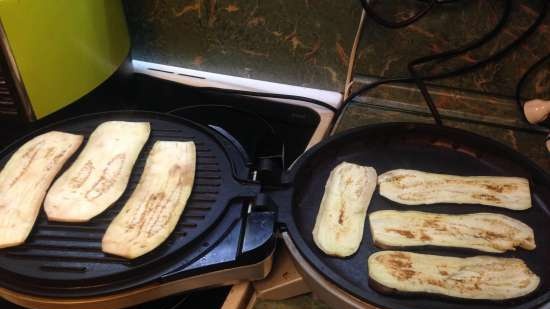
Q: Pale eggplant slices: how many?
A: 7